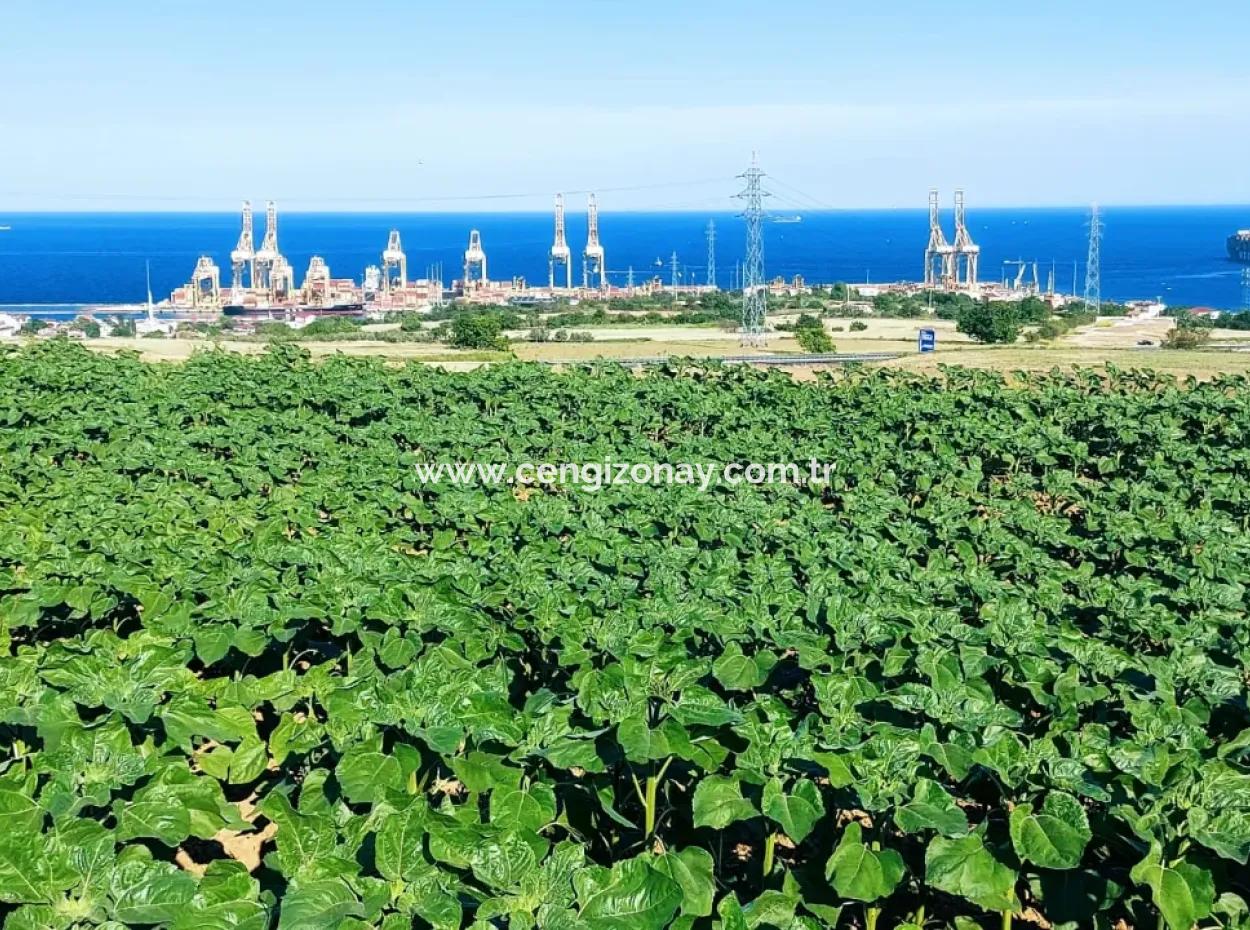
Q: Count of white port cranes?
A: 11